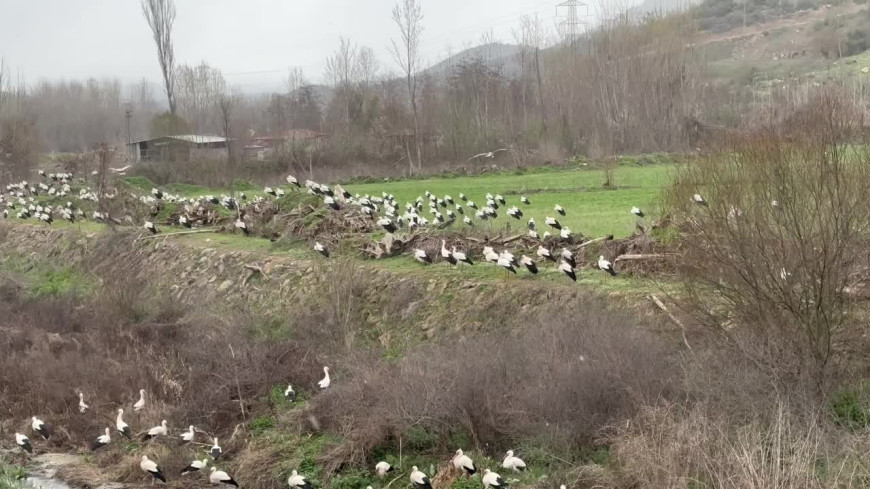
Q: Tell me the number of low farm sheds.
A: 2